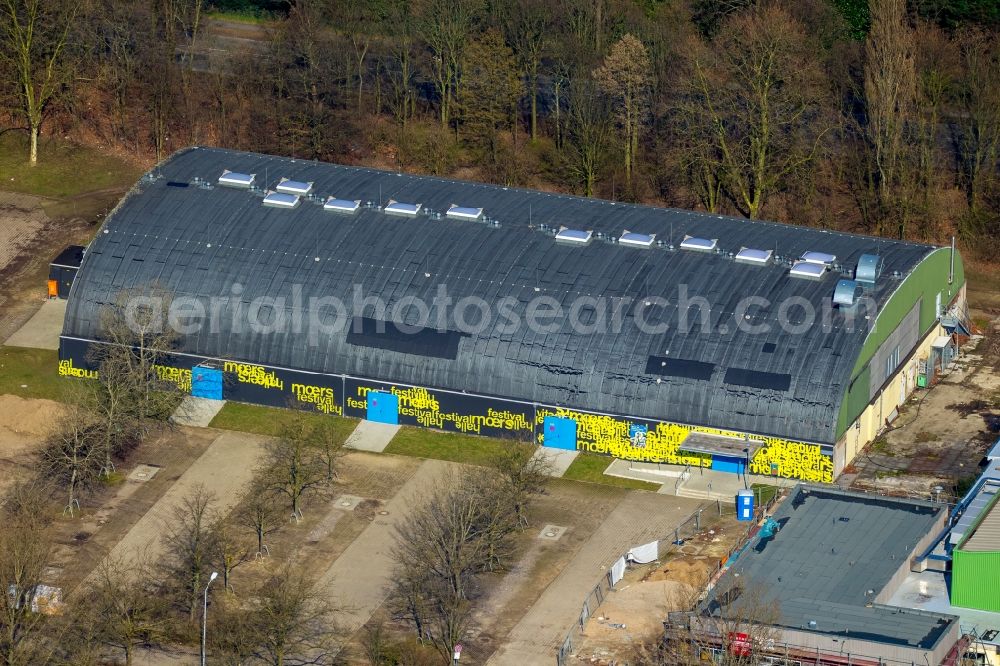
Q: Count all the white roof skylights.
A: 12